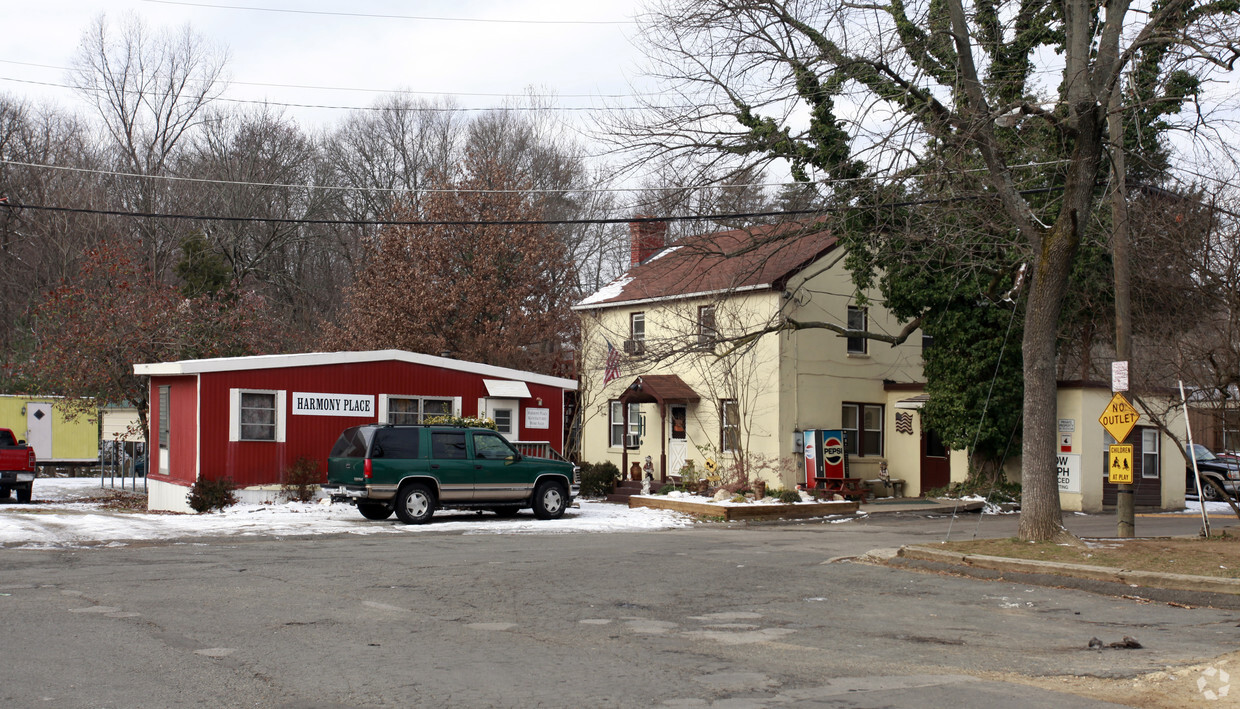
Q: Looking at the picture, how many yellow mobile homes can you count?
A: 1